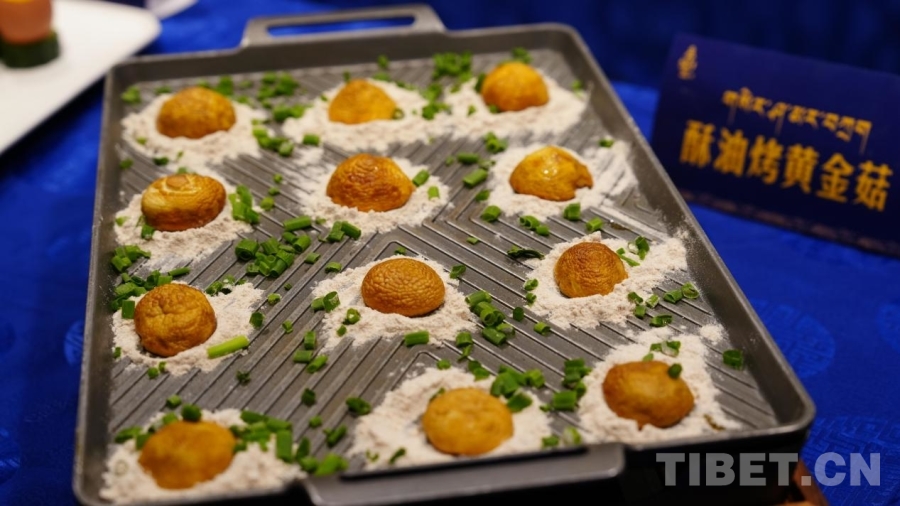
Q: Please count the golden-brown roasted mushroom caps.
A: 12